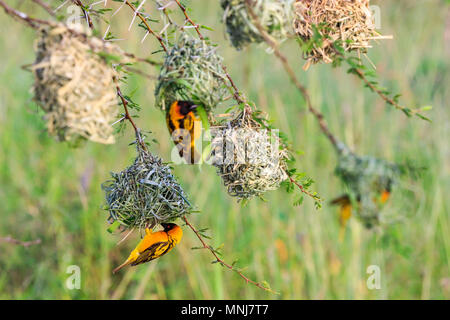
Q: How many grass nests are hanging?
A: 7